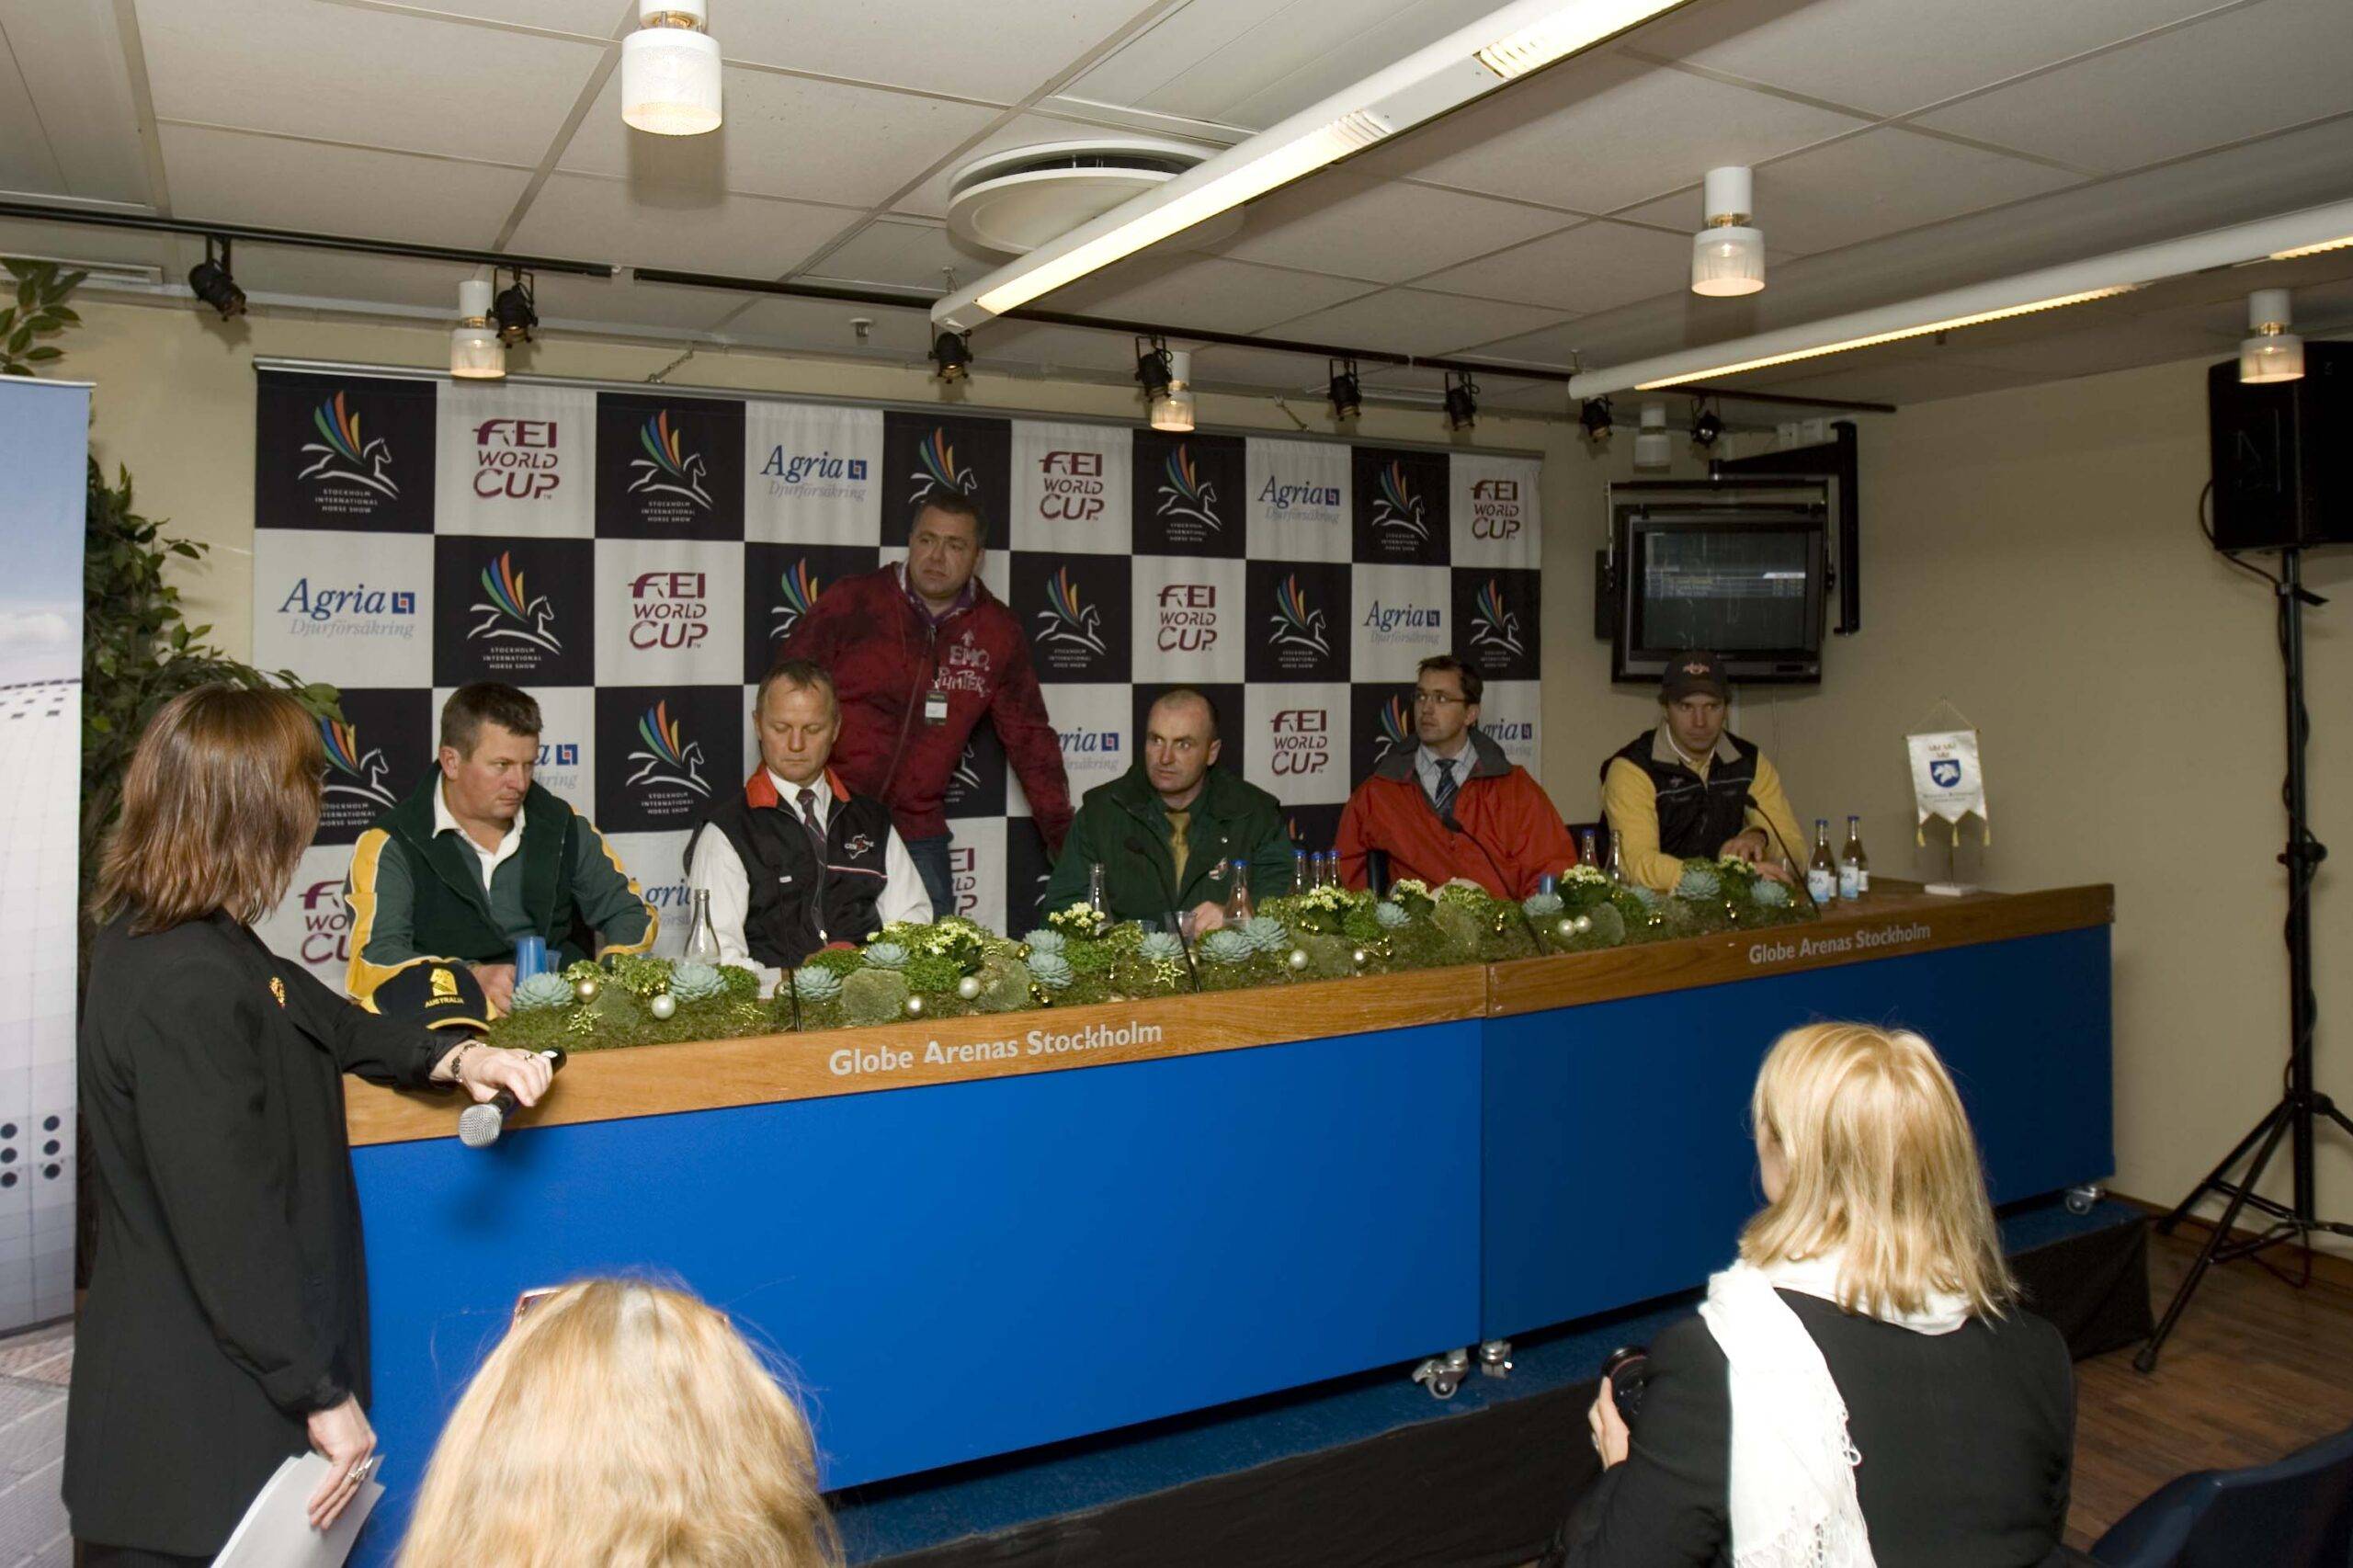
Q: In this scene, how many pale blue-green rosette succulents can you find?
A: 14